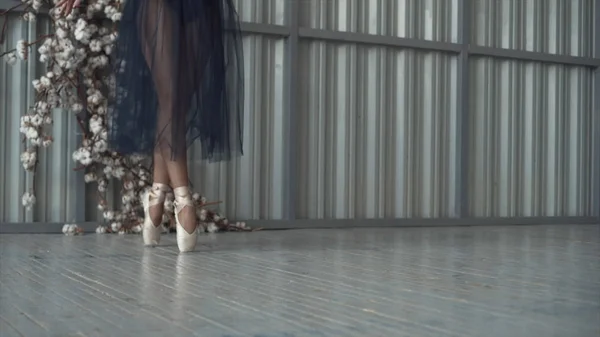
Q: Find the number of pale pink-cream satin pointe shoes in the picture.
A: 2